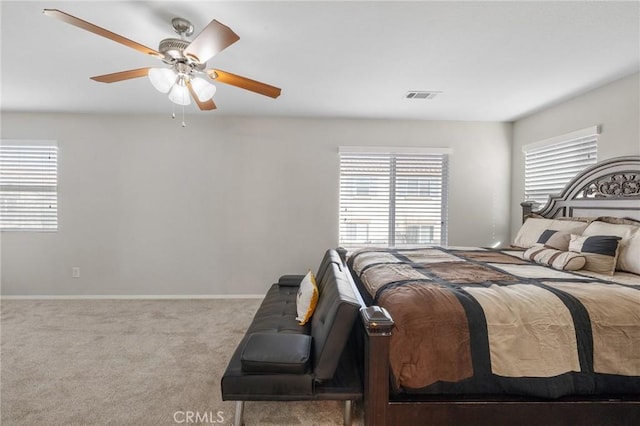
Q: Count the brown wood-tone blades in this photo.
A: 5